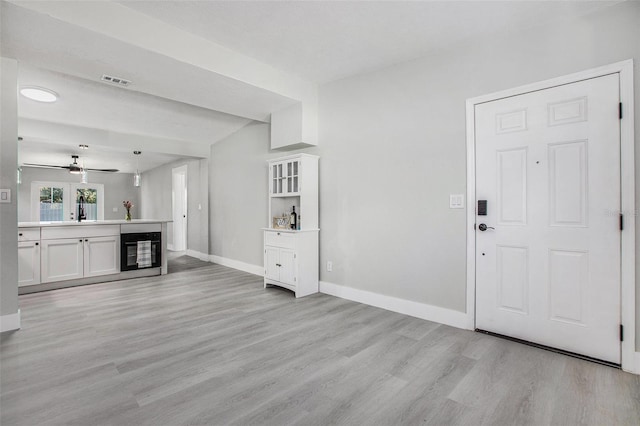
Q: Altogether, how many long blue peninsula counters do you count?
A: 0